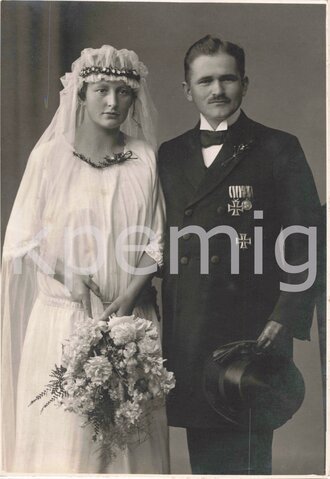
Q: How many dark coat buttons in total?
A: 5